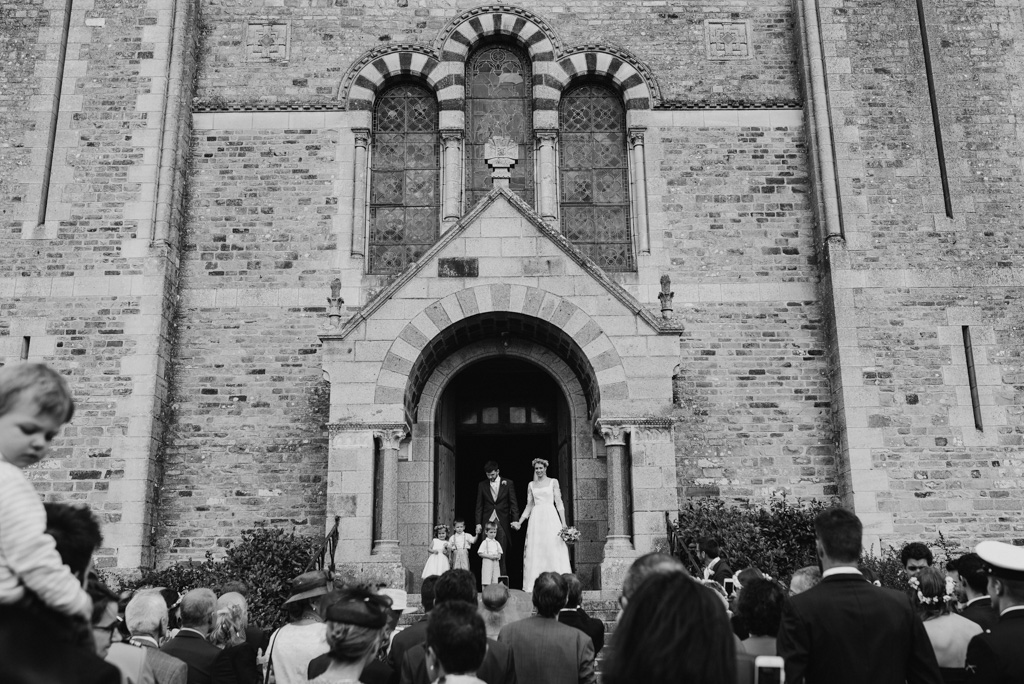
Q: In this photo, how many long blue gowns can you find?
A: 0